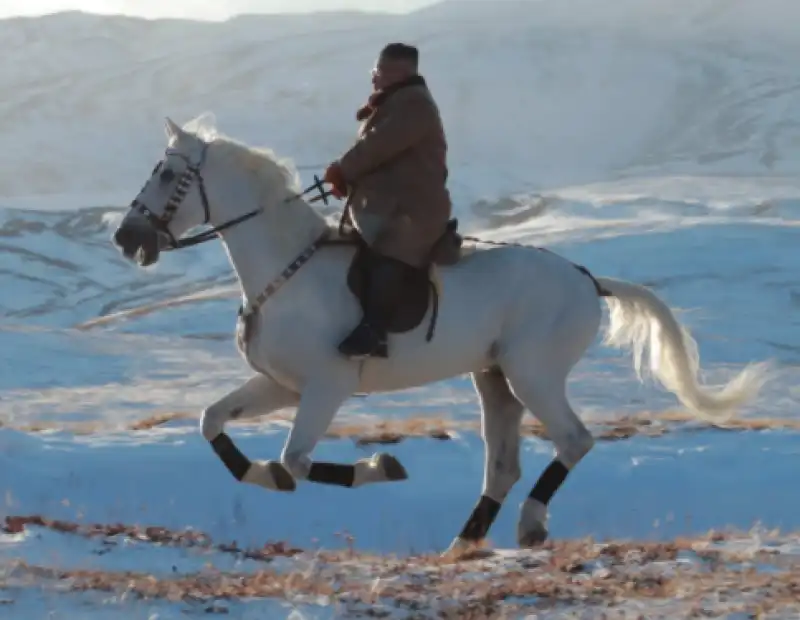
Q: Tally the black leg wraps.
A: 4